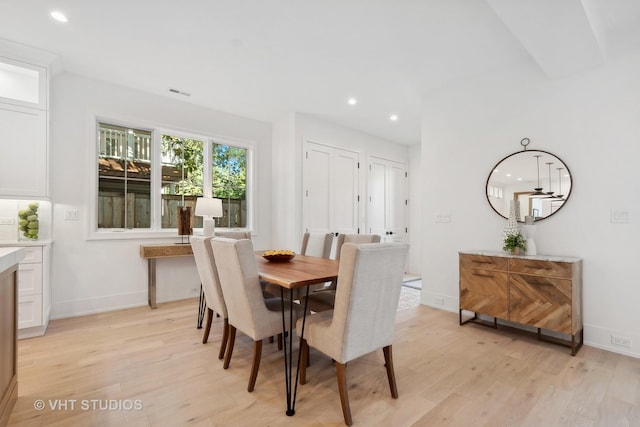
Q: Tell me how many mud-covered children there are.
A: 0